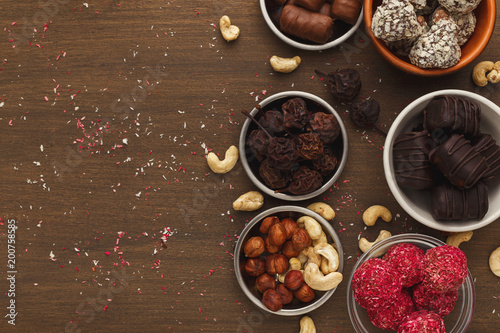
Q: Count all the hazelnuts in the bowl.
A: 14